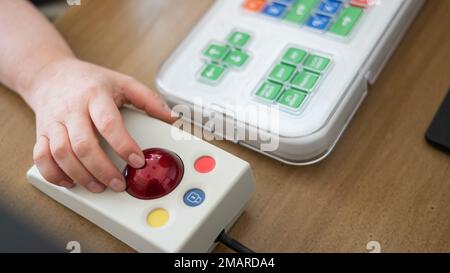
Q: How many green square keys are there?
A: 10